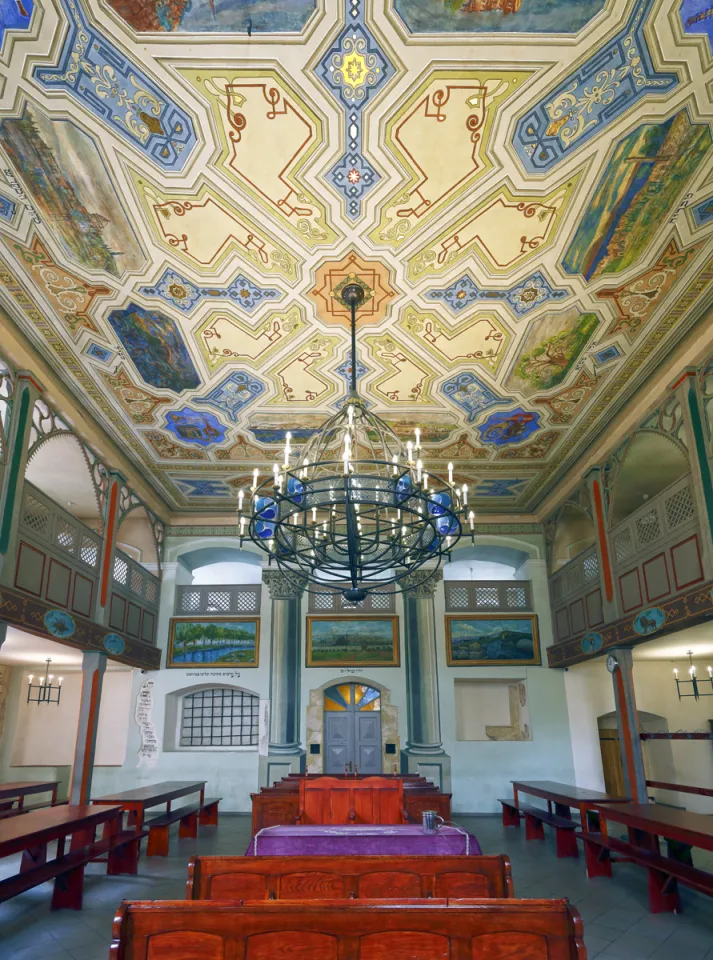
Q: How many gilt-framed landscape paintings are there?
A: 3